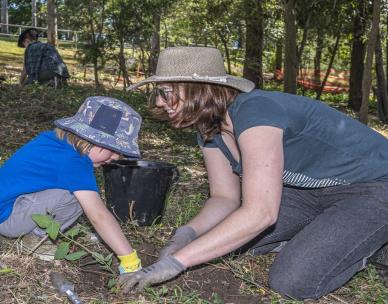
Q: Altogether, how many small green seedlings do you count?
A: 1